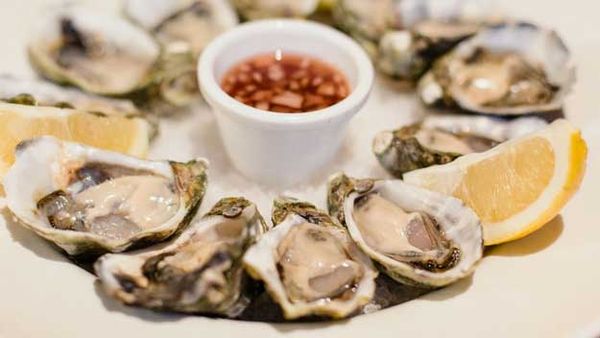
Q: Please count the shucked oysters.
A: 12